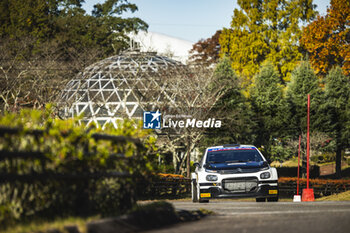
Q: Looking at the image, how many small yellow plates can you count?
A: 2